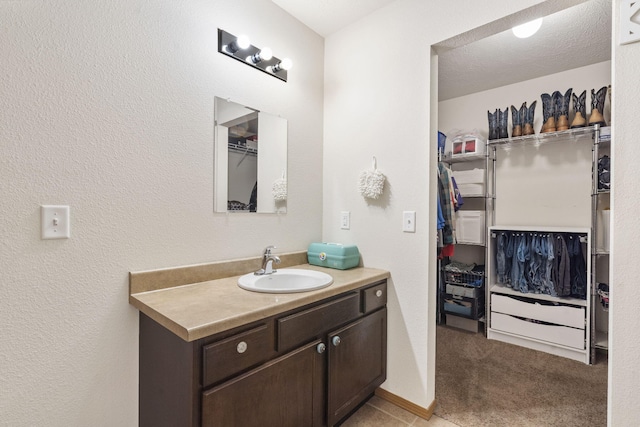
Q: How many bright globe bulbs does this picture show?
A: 3